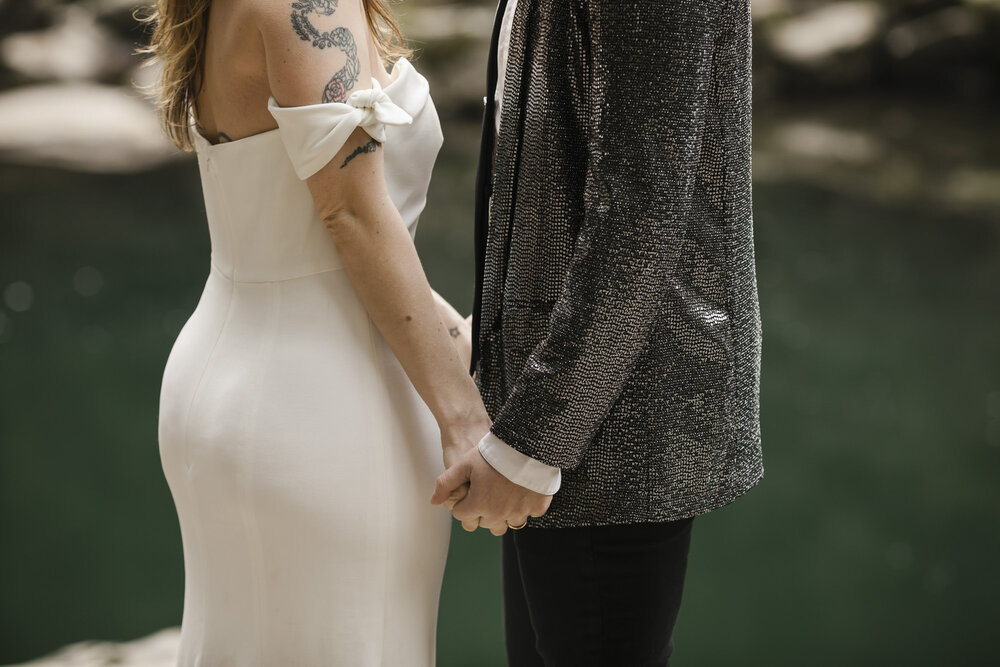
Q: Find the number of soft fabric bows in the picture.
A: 1